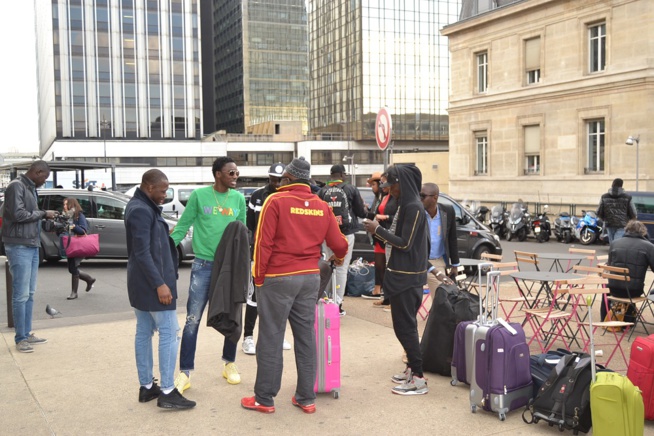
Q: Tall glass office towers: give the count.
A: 3